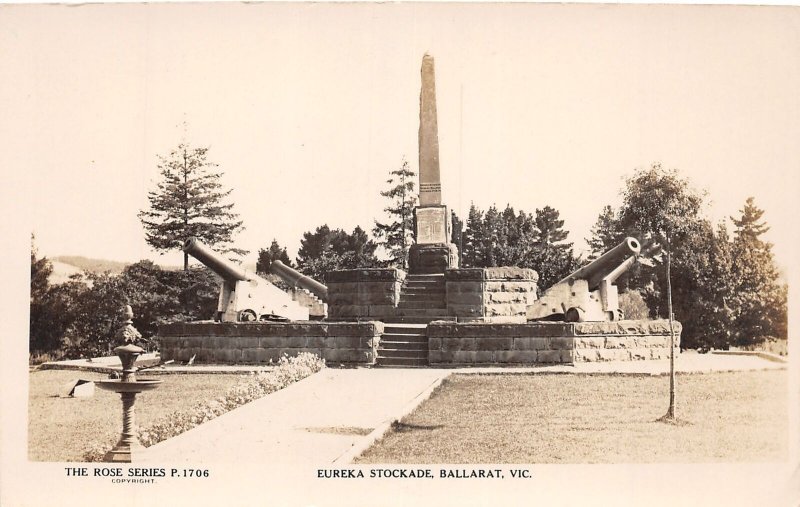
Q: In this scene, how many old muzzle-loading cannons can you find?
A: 4